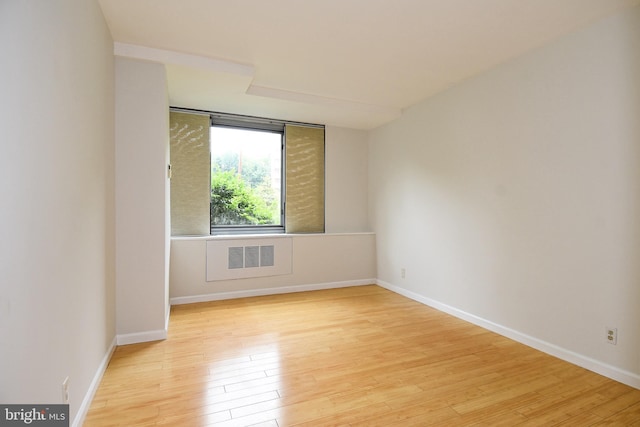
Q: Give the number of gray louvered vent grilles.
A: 3